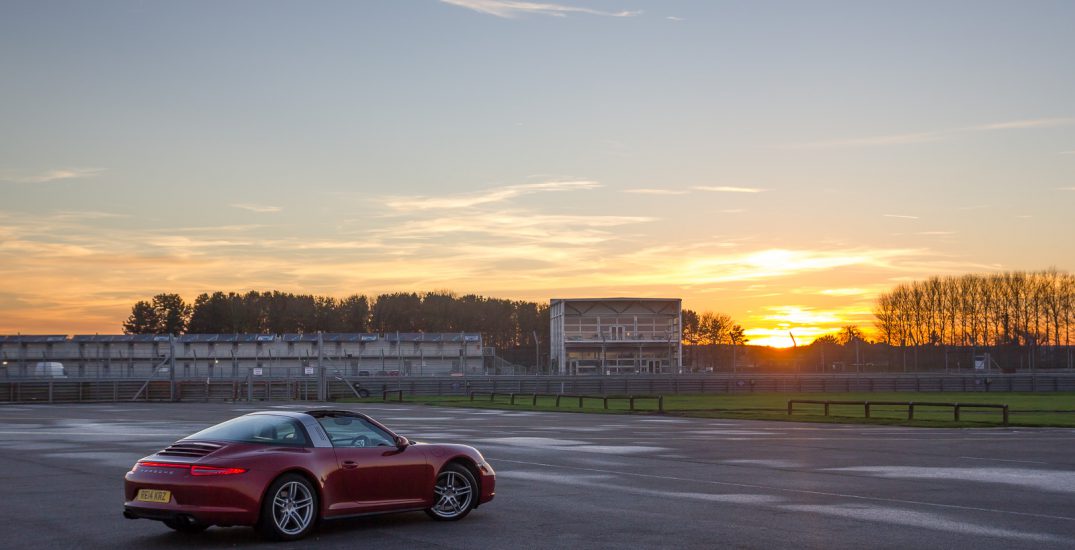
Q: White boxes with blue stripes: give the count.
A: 2